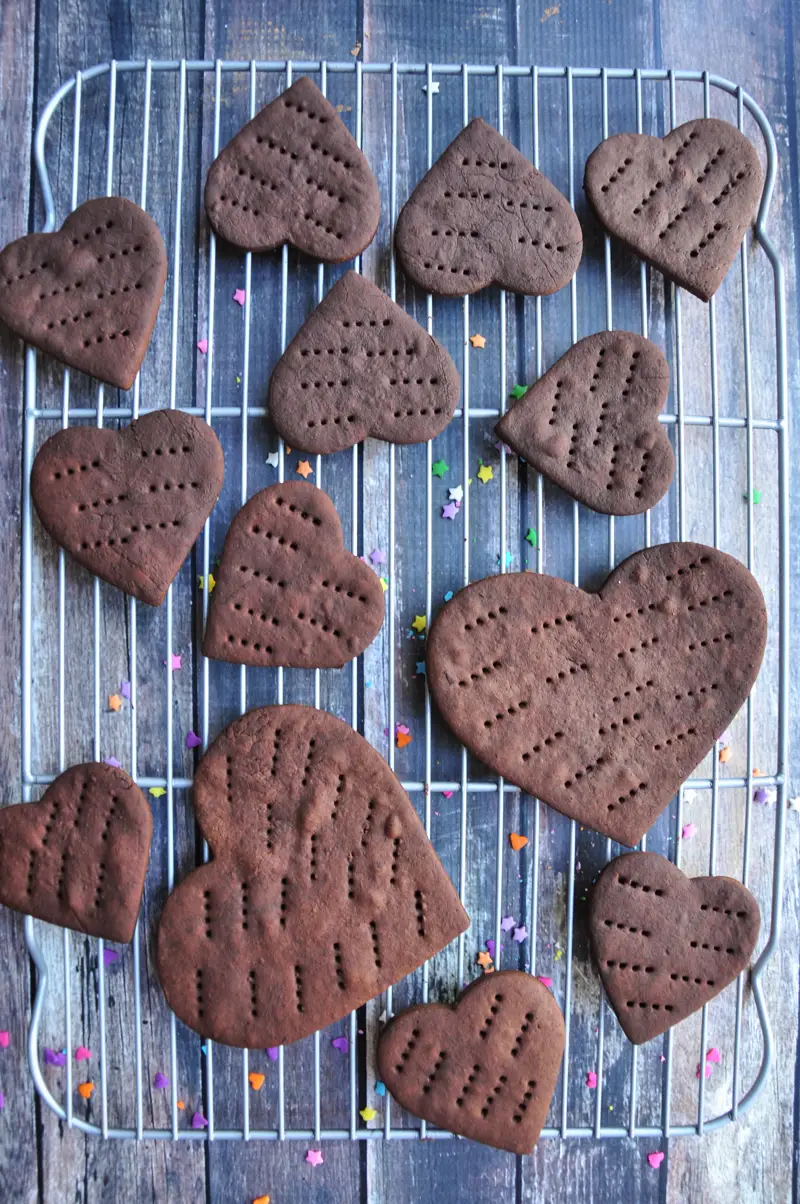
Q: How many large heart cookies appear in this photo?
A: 2